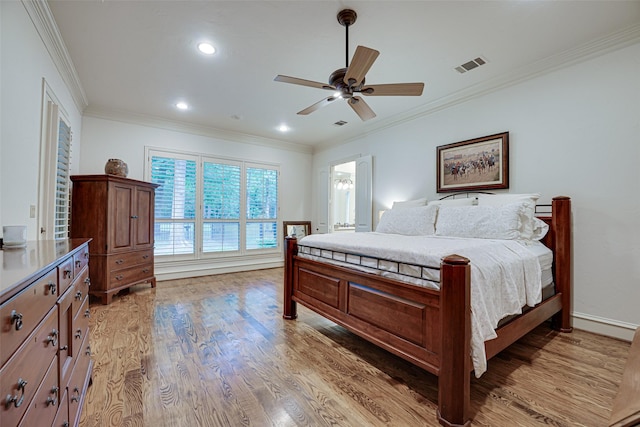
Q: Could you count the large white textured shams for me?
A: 2